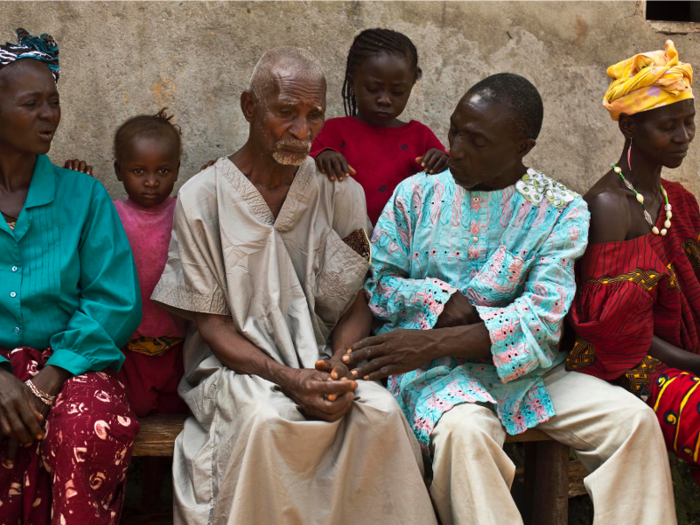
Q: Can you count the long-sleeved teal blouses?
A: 1